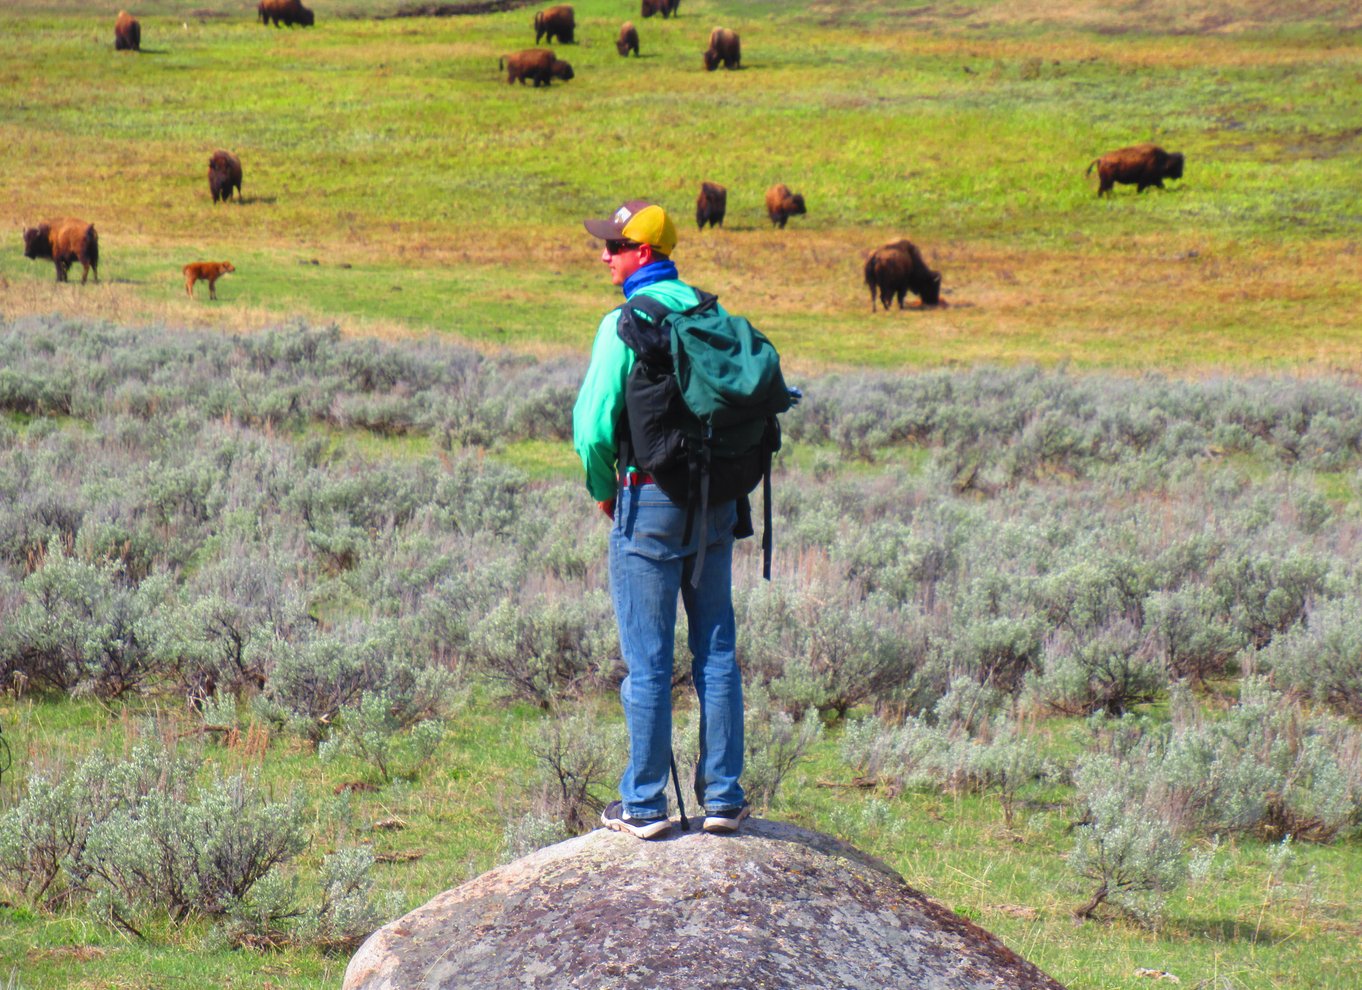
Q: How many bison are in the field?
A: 14